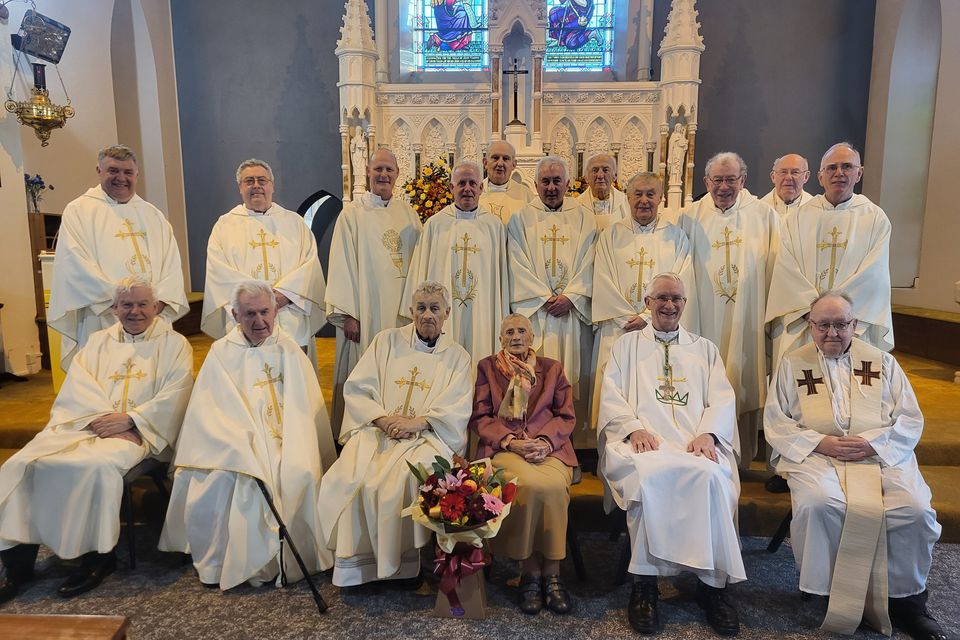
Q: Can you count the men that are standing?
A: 11